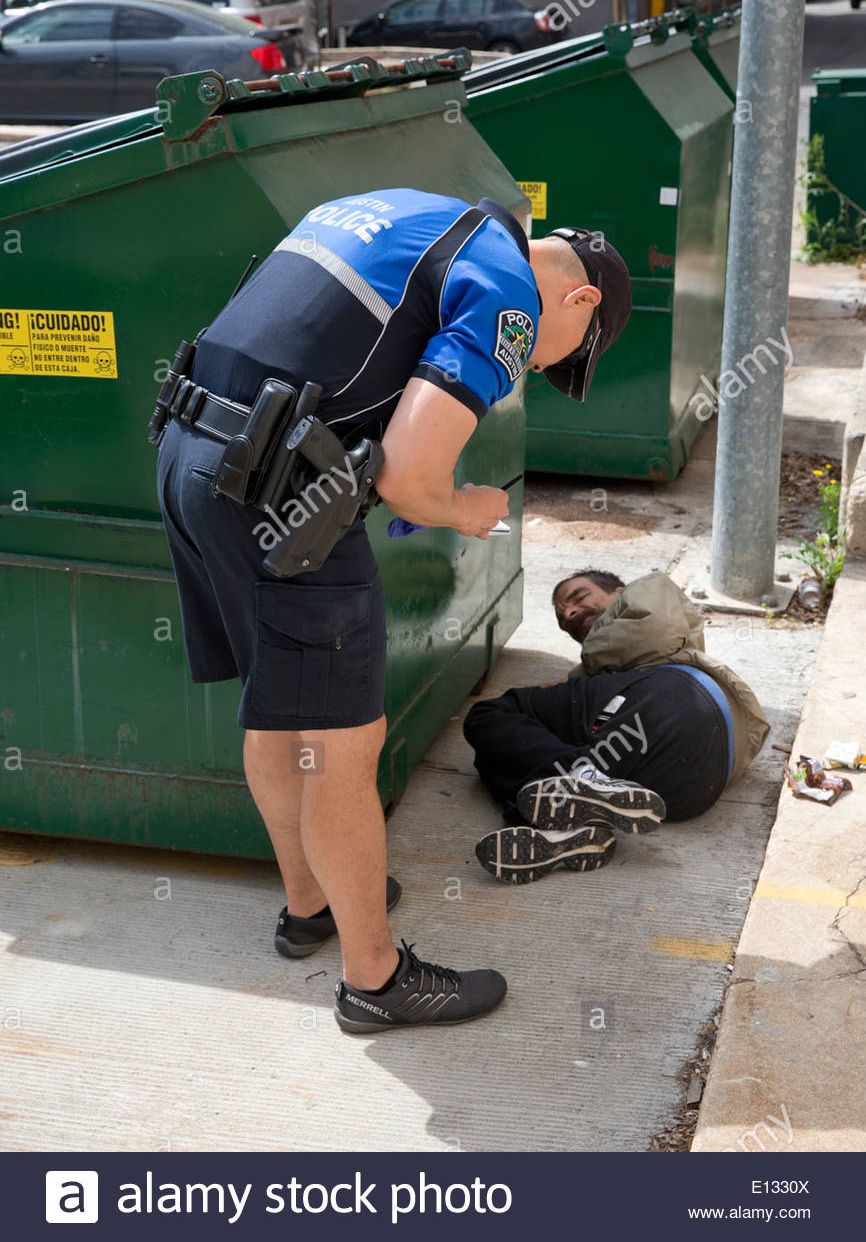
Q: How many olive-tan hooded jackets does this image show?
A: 1